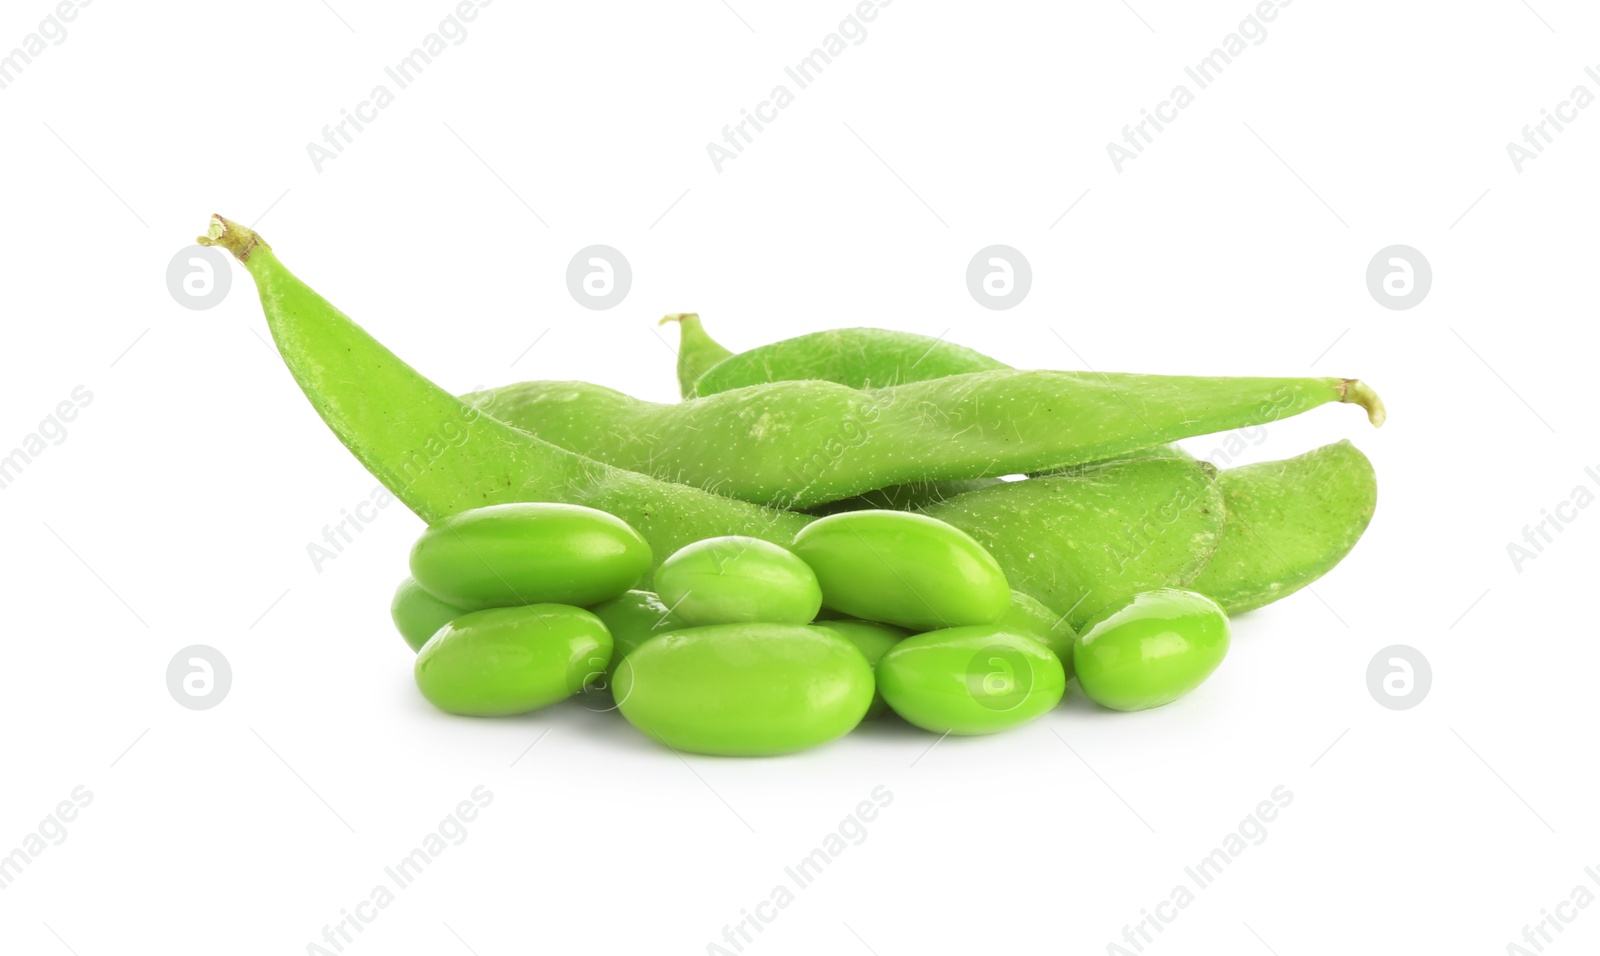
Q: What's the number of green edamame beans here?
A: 11